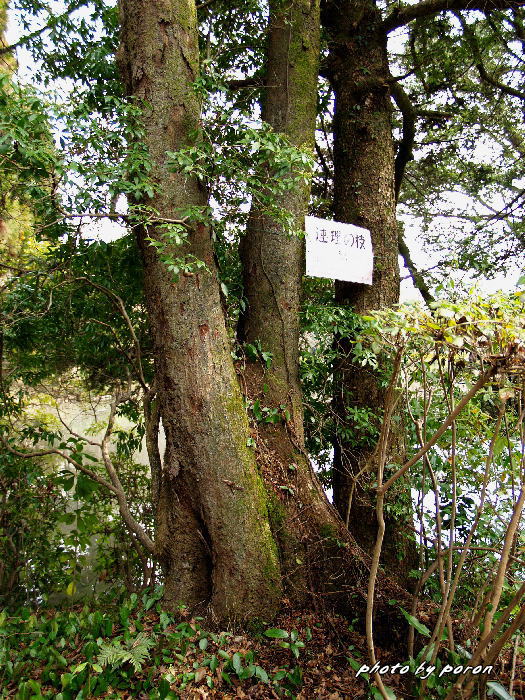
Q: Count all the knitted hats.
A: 0